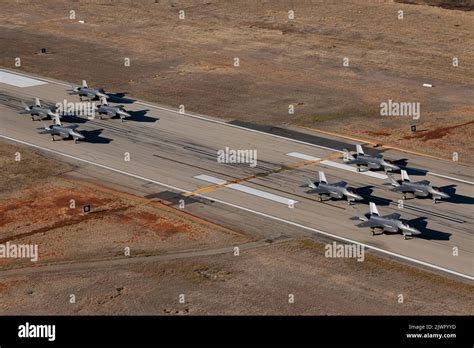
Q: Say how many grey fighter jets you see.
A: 8